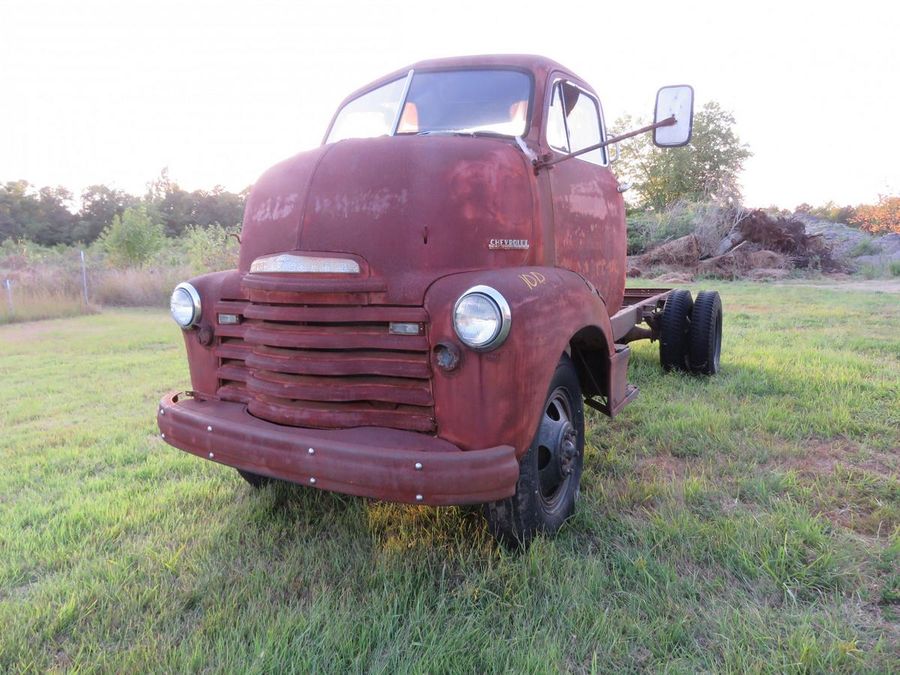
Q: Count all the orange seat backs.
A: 2